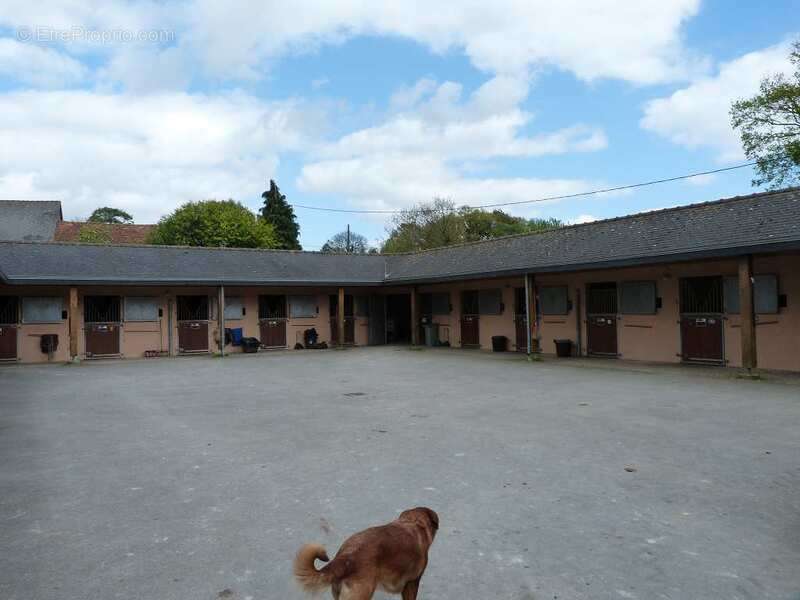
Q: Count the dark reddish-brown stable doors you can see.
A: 9